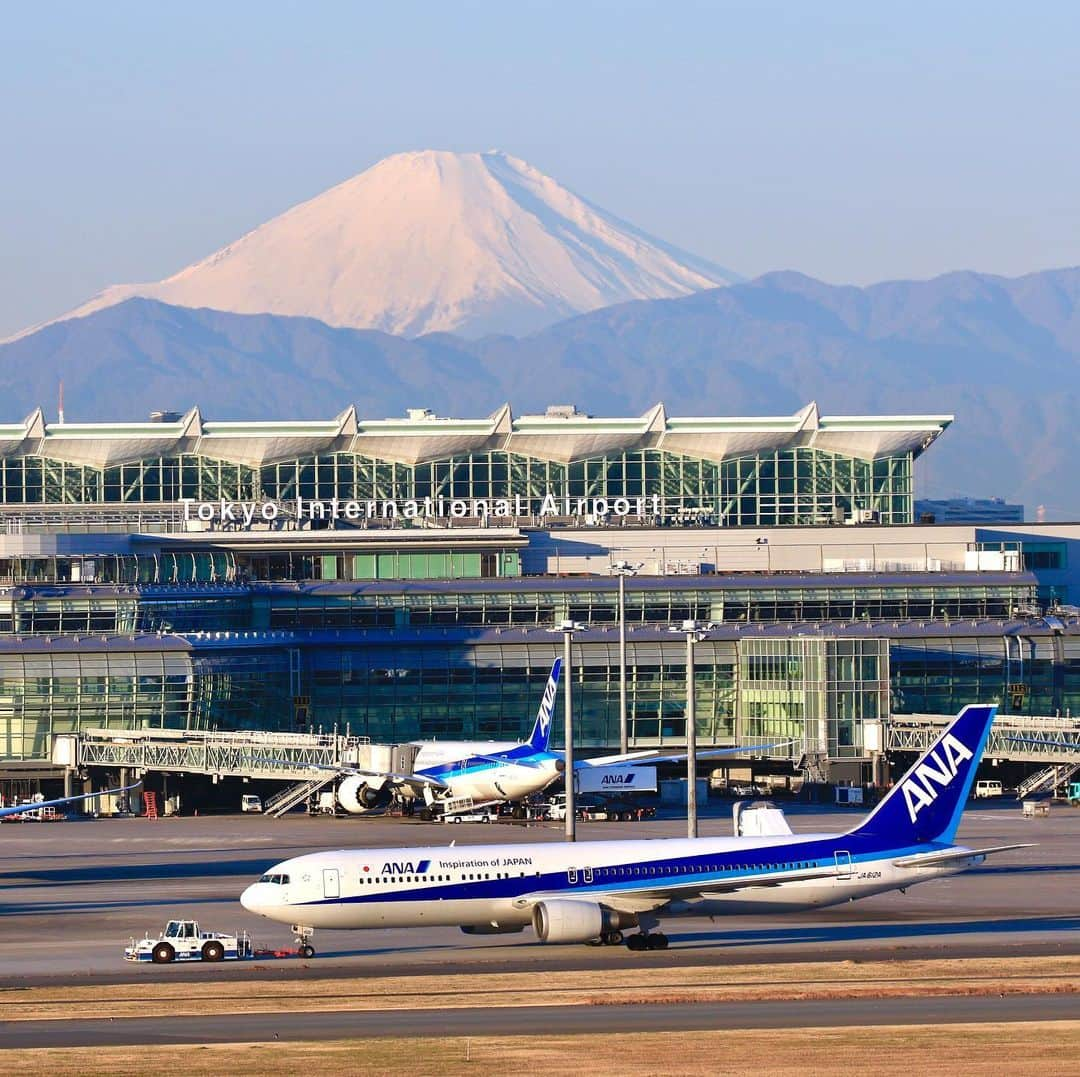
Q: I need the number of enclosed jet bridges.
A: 2